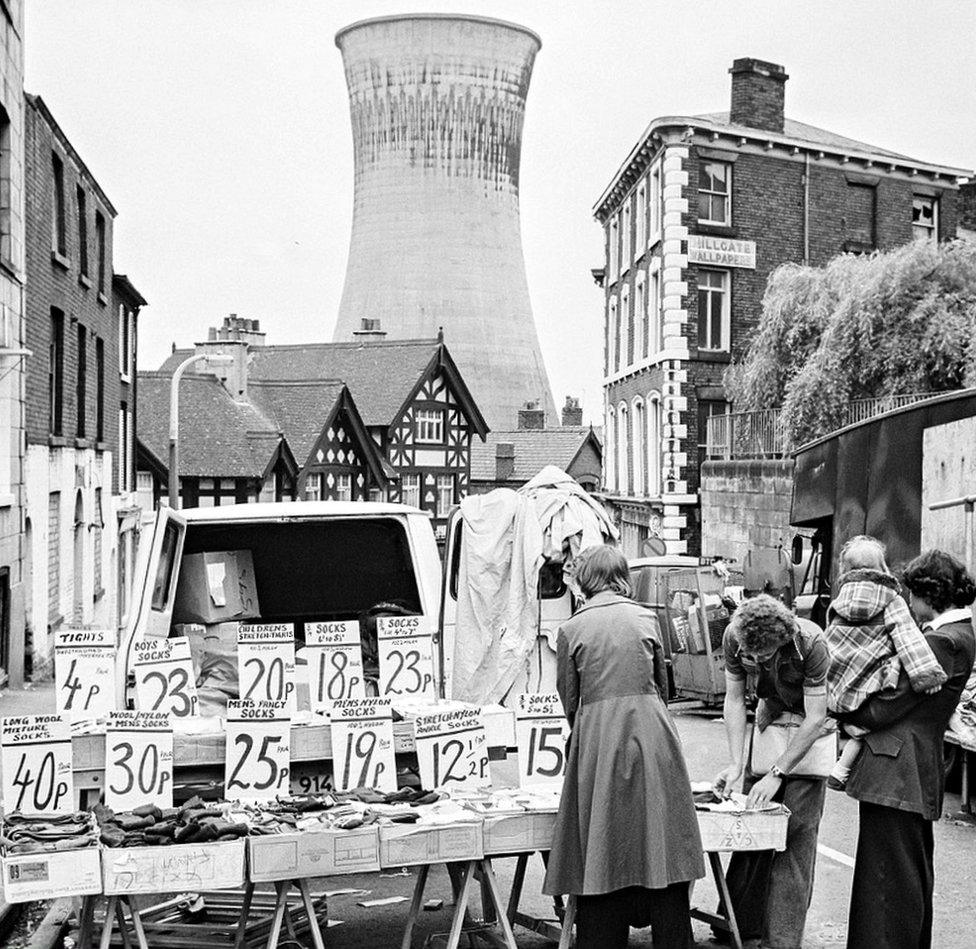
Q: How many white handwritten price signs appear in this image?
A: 11